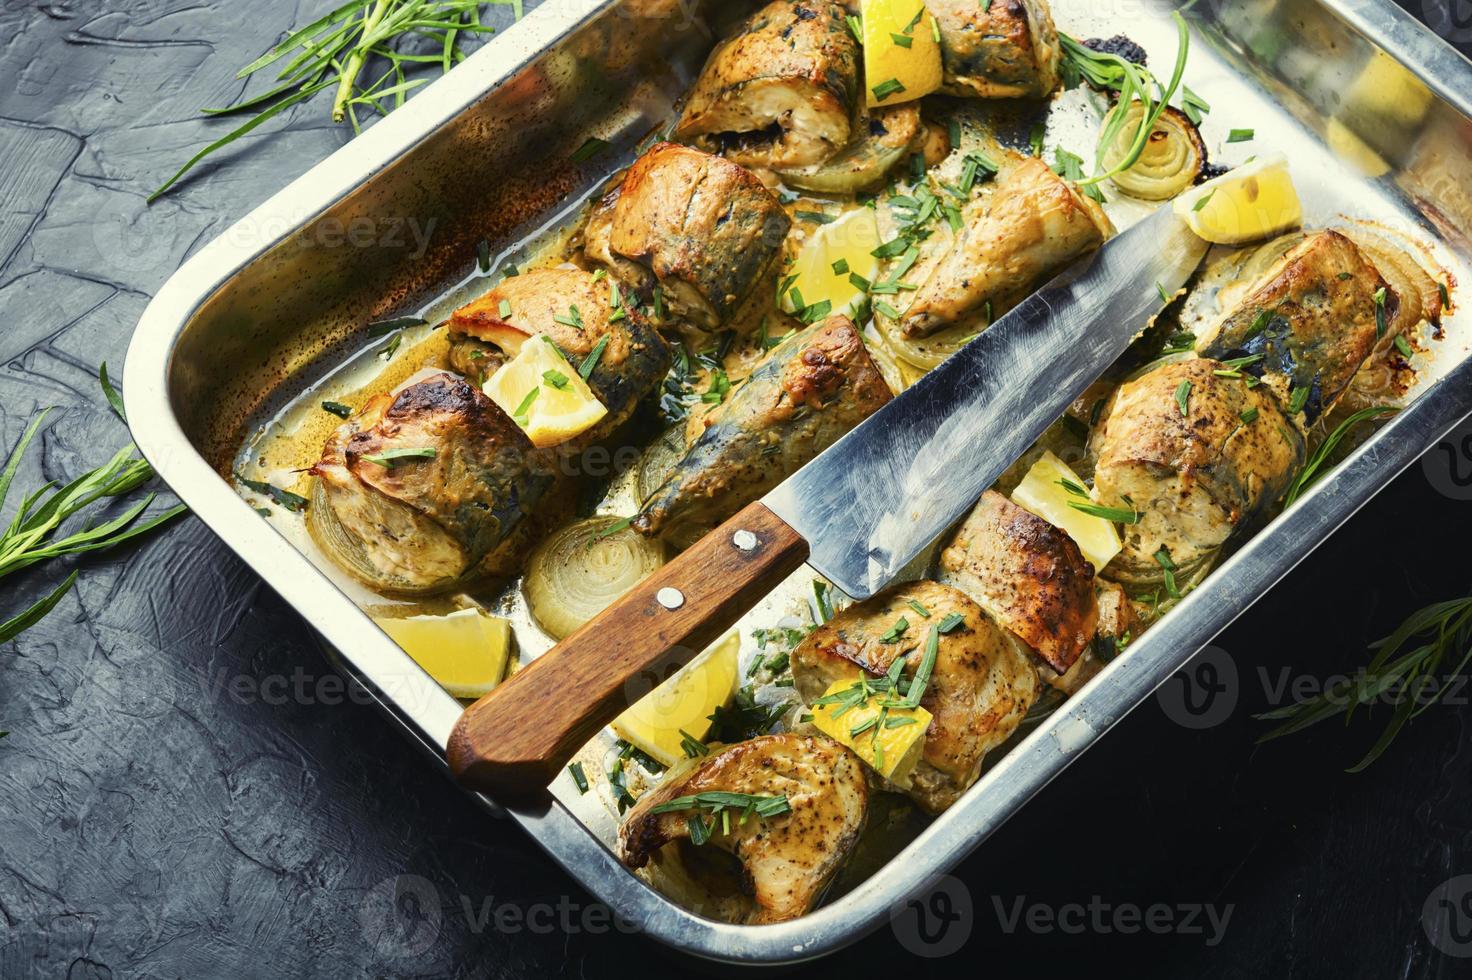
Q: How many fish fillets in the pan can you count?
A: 12